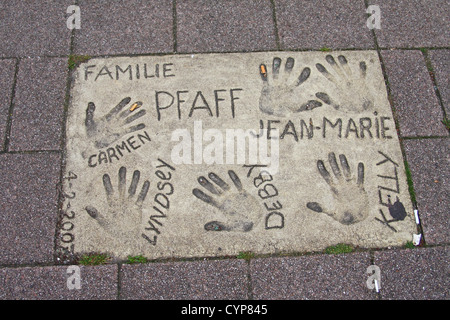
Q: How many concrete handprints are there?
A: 6